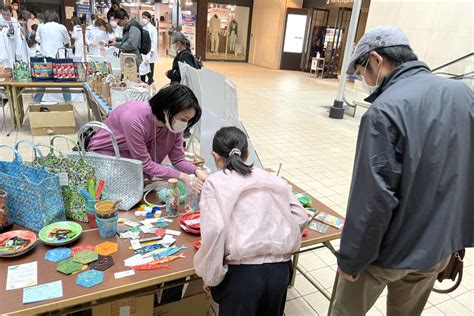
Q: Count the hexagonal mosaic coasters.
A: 7